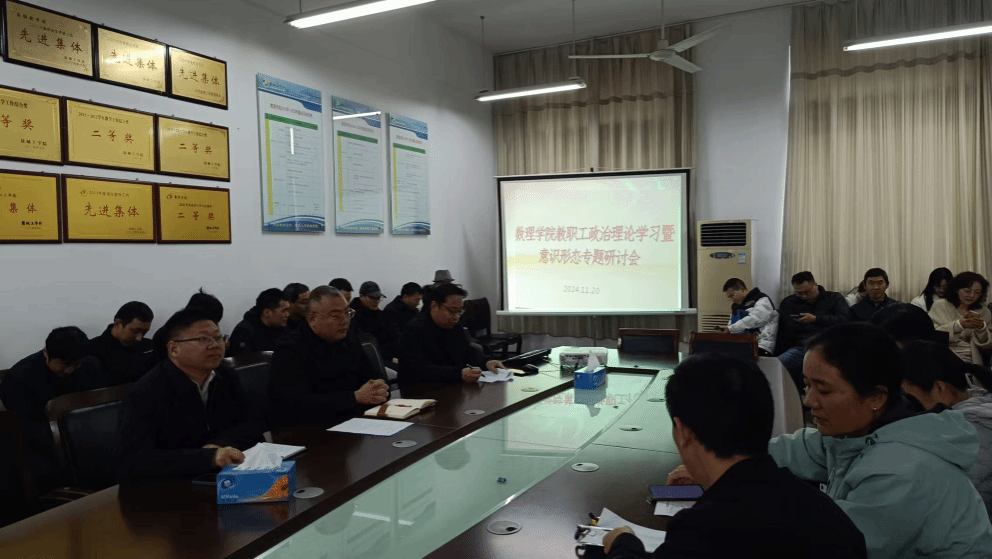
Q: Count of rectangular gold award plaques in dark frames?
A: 9